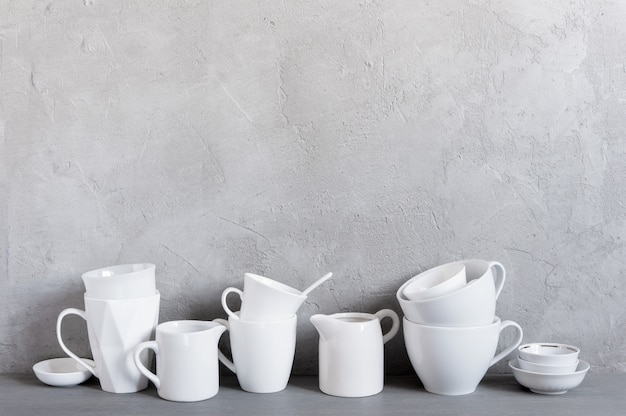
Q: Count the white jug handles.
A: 2